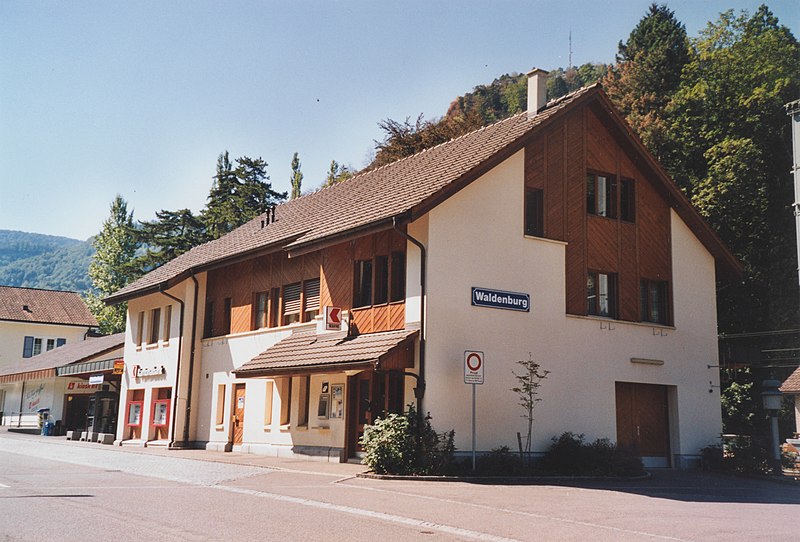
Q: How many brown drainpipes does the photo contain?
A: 3